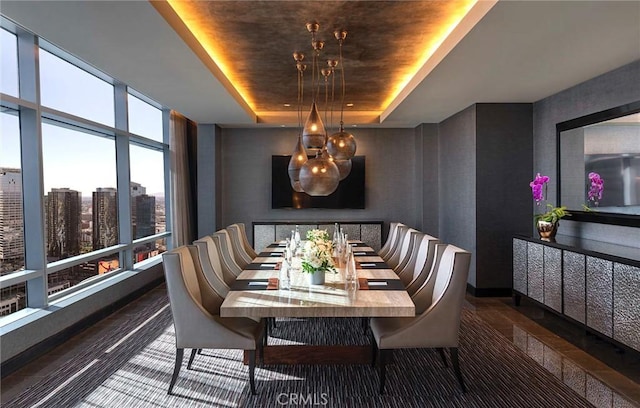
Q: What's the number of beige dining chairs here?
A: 8